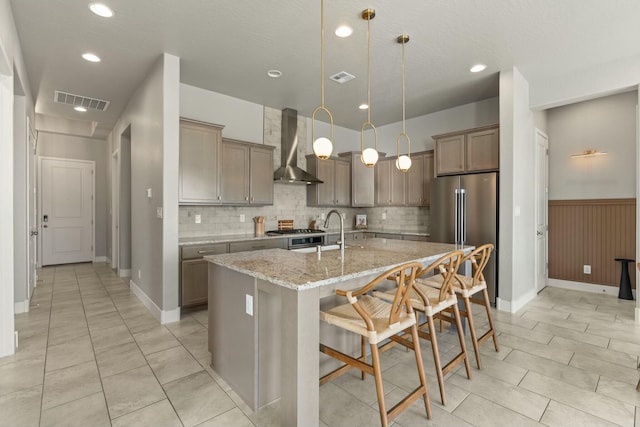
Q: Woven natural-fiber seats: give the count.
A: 3